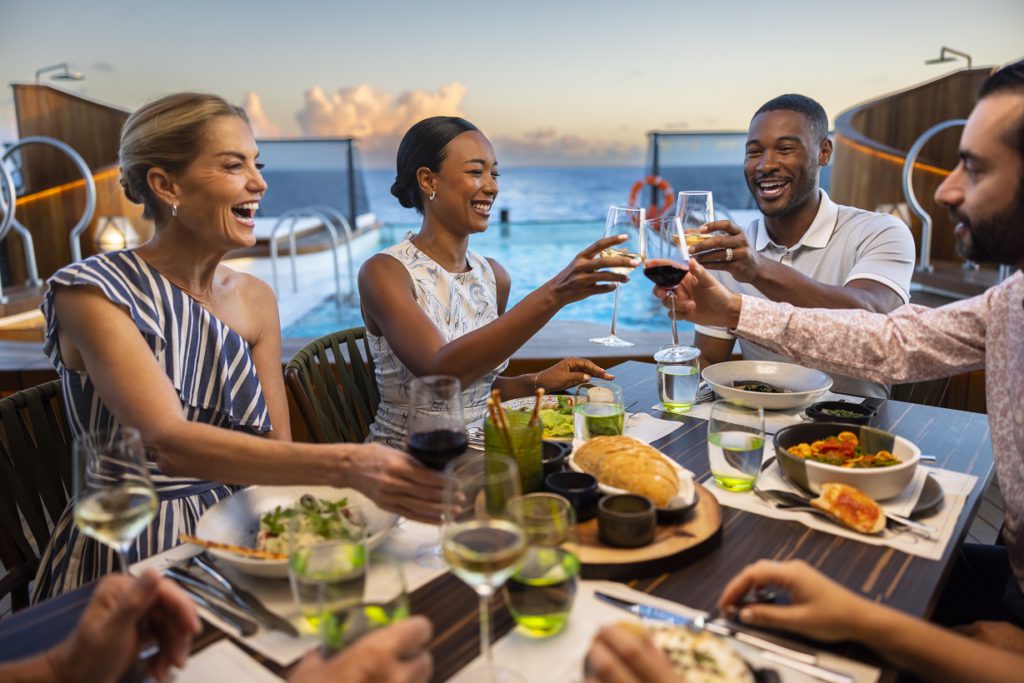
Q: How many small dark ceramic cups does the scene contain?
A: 3